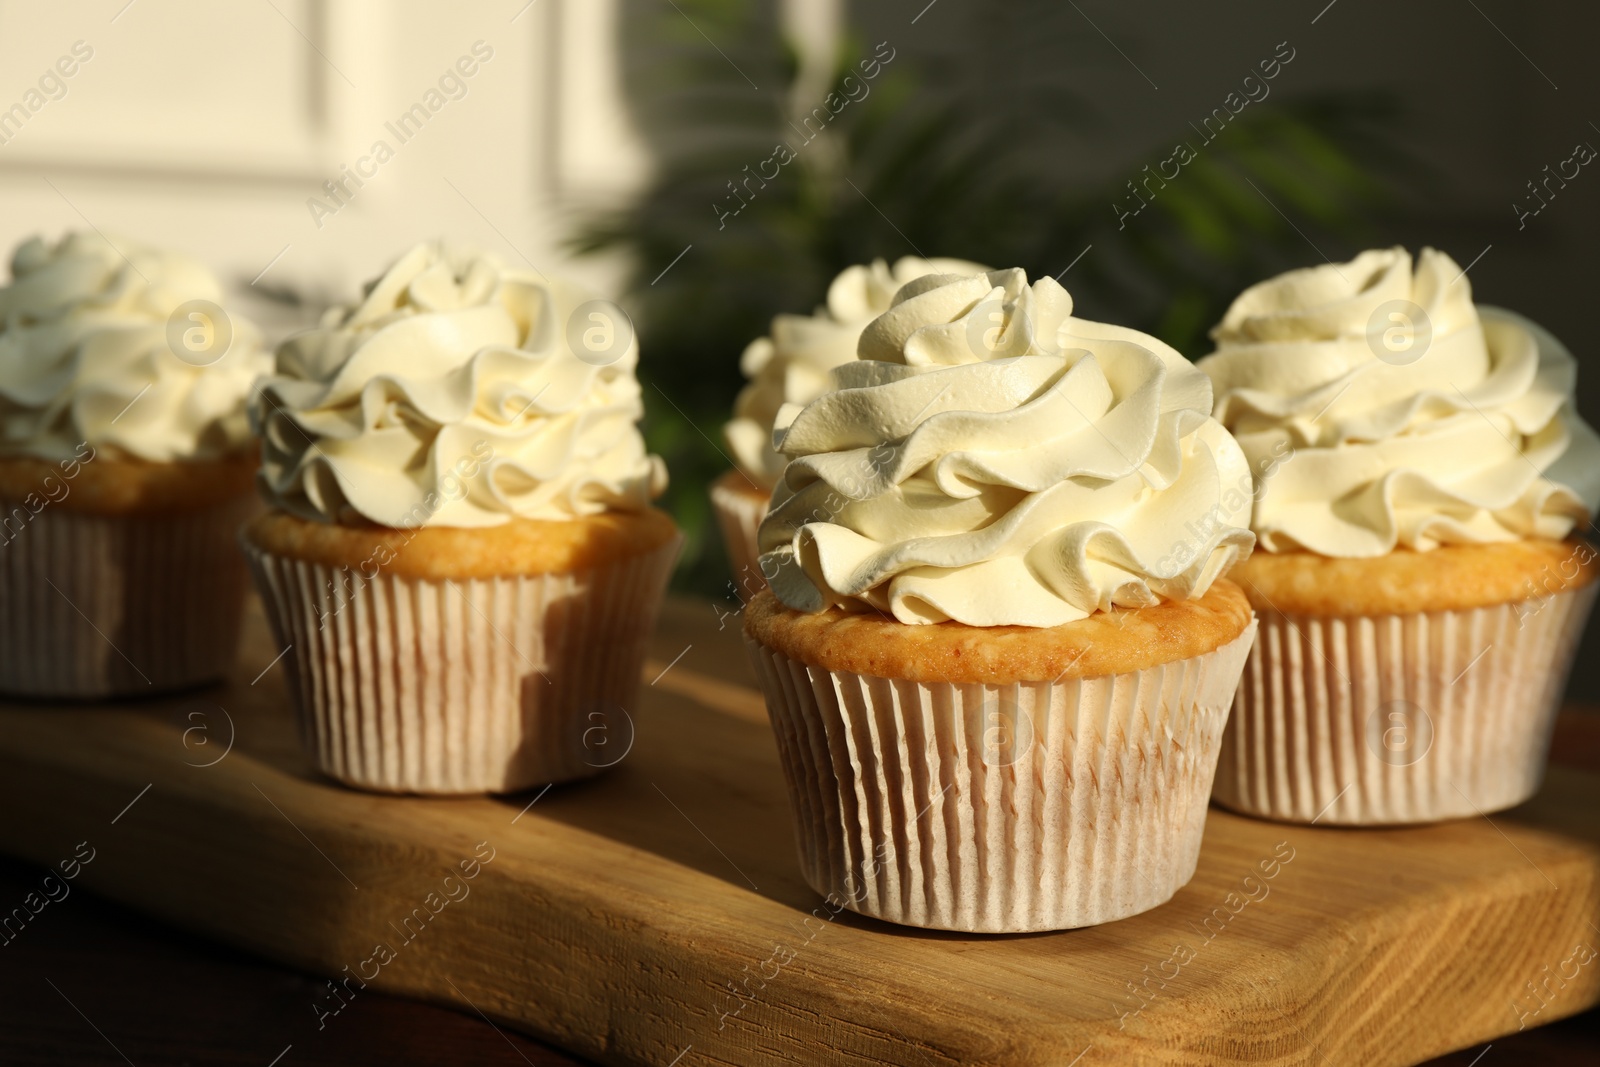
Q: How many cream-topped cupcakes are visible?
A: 5